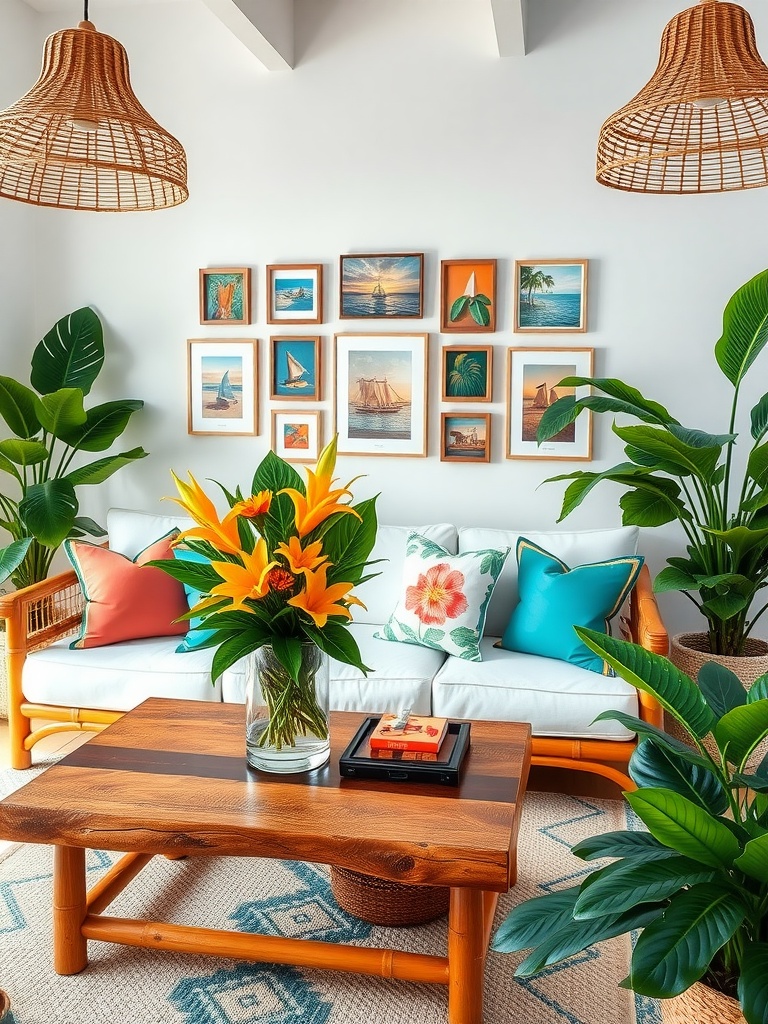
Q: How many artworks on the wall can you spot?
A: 12